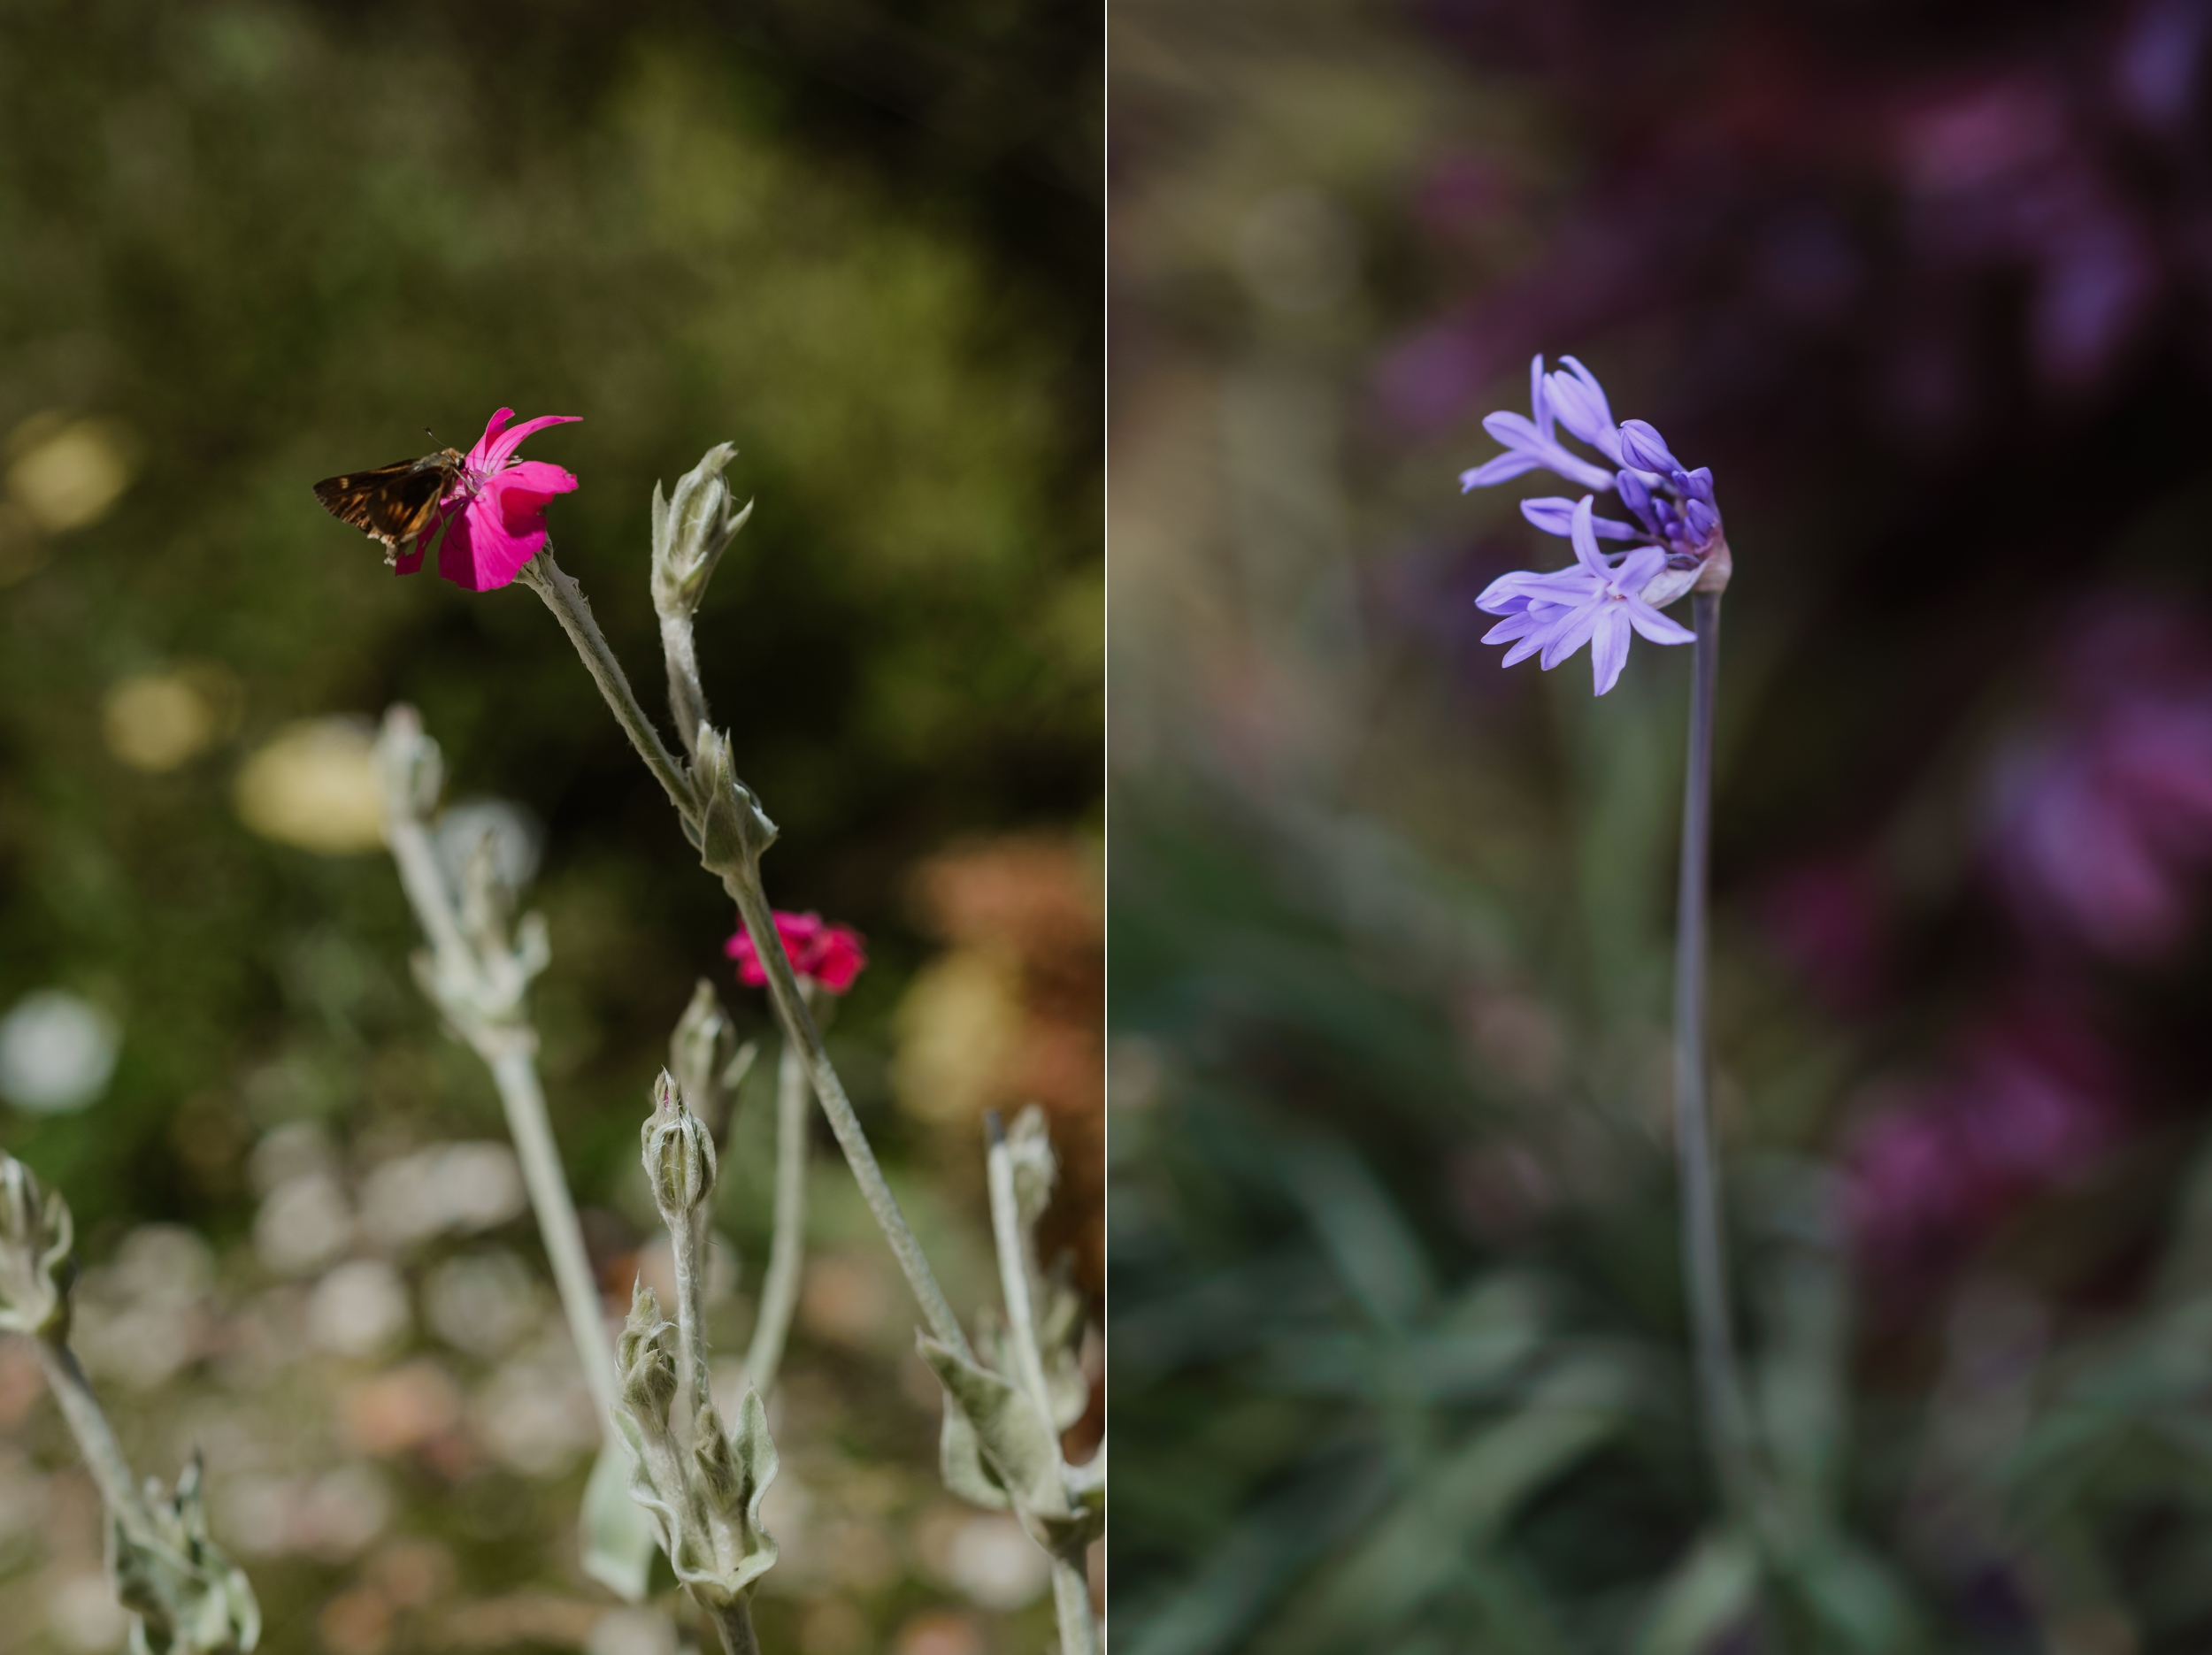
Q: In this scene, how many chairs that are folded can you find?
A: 0